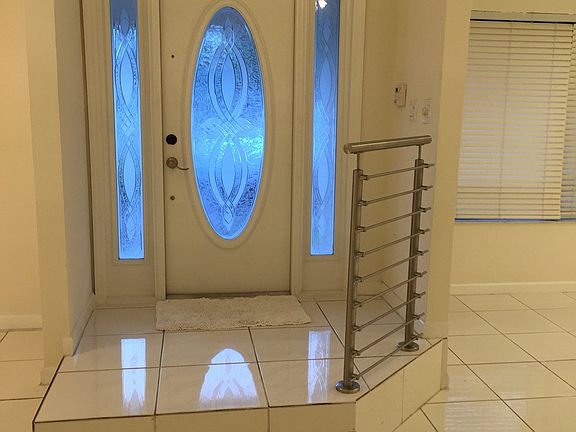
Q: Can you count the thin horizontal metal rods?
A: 9